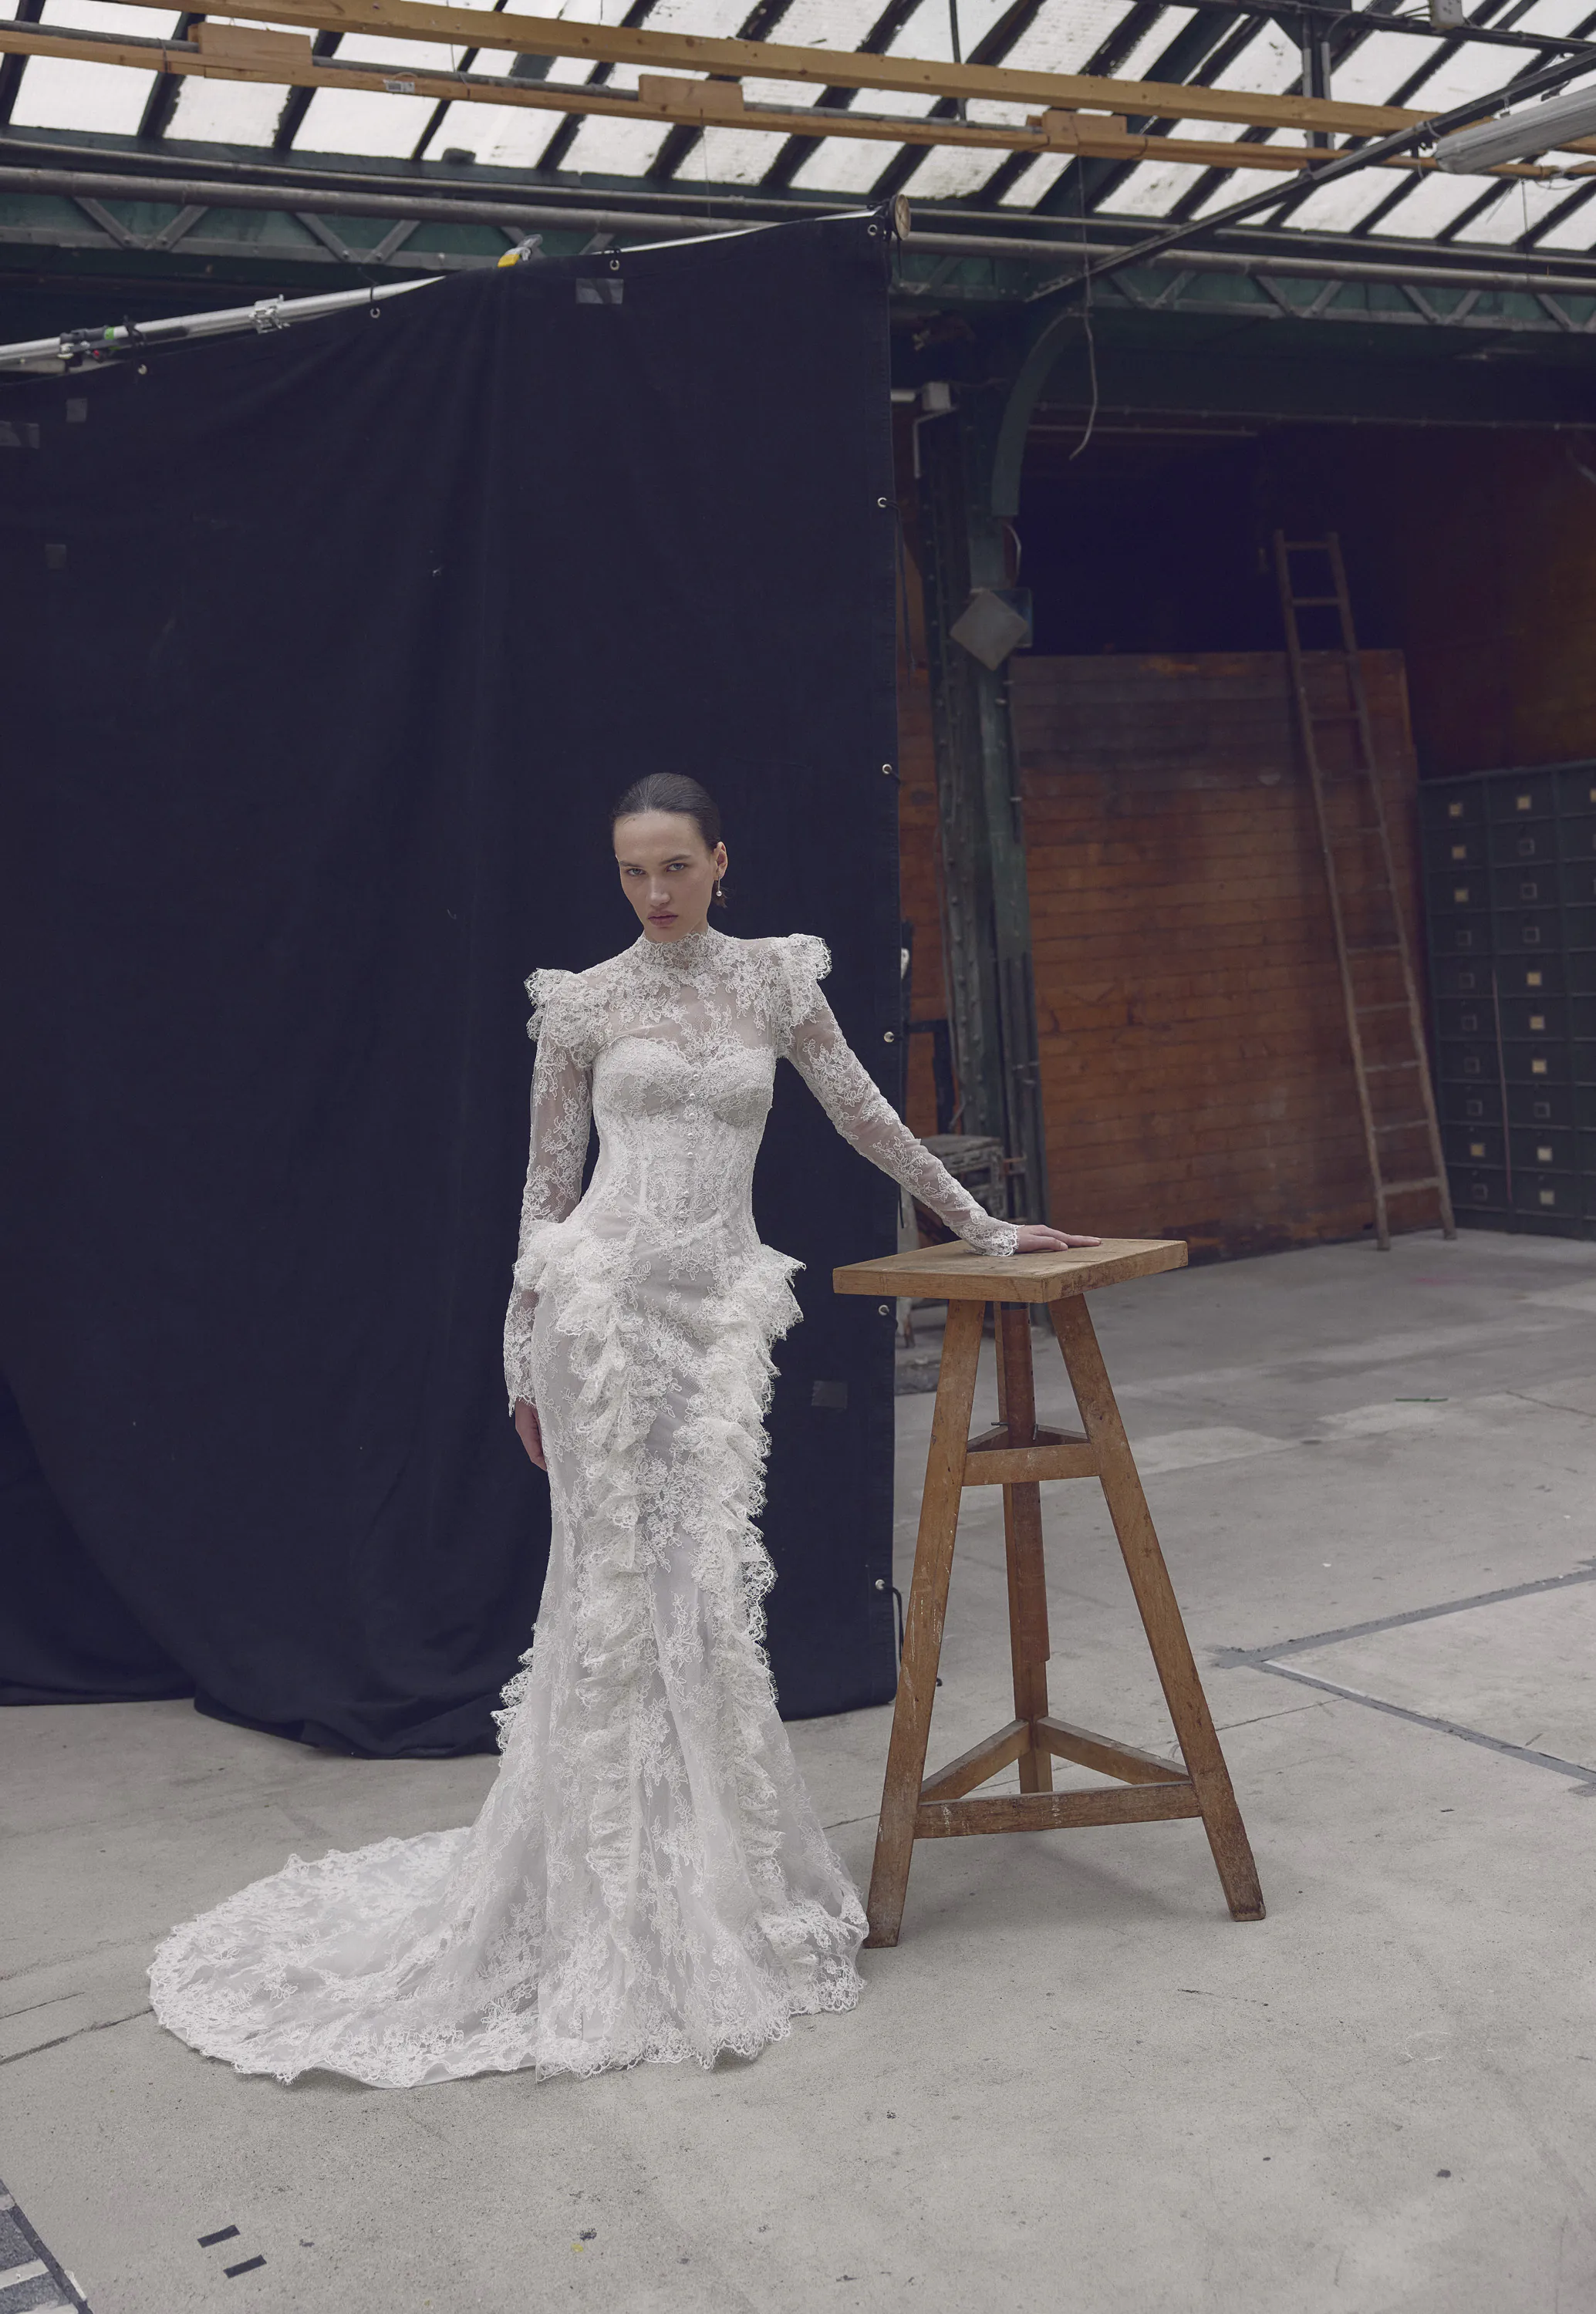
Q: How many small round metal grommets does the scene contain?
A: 9